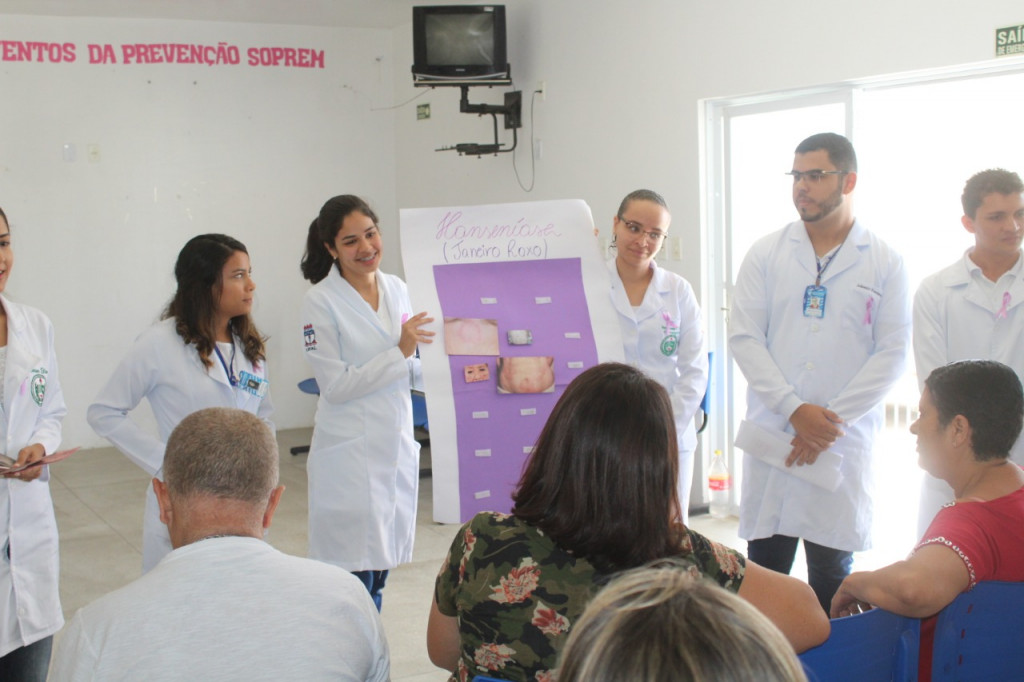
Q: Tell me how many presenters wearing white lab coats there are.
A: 6